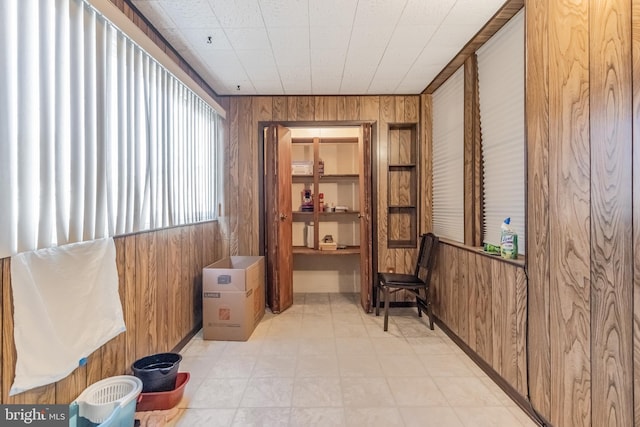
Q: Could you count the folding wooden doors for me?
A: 2